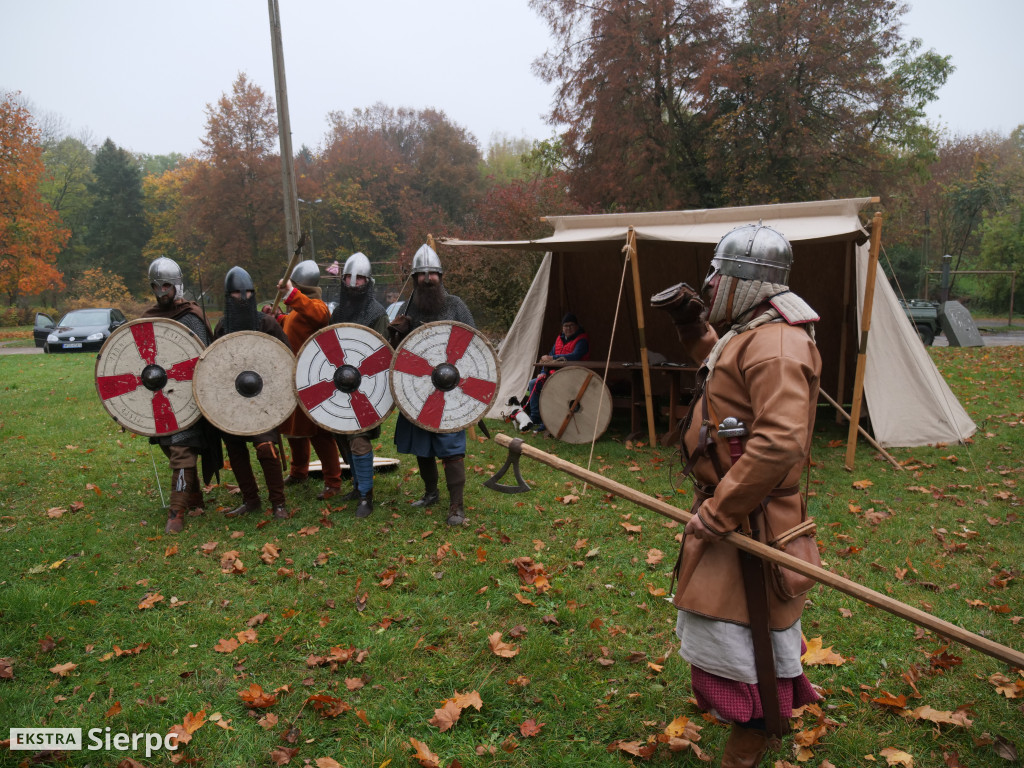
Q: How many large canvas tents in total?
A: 1